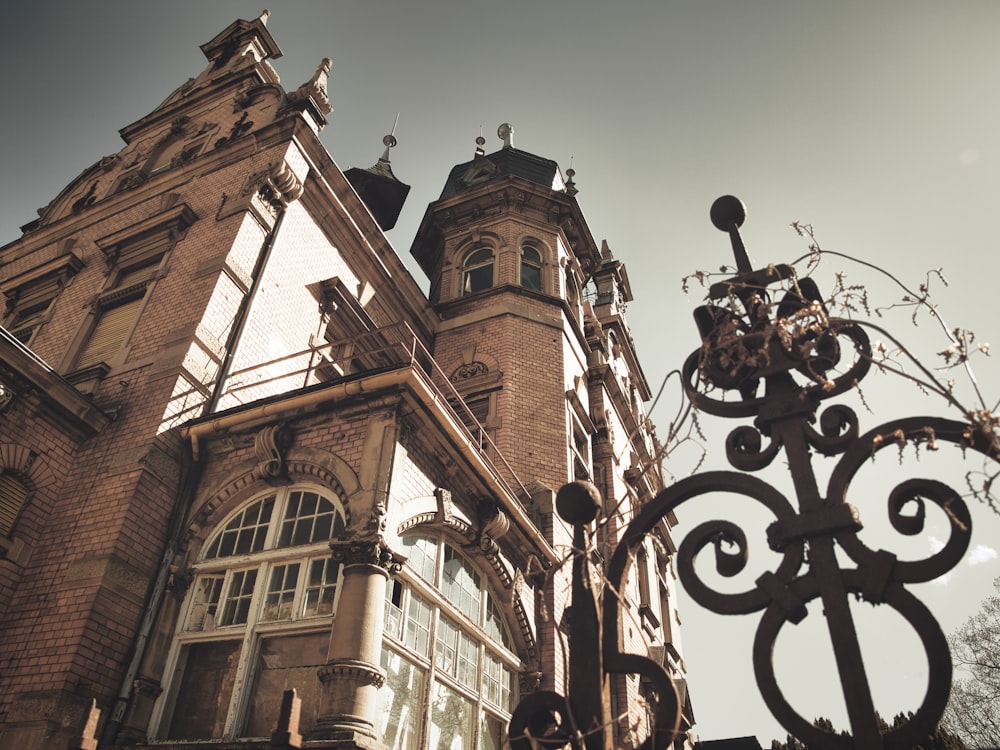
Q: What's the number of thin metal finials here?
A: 3